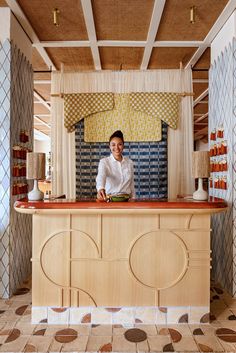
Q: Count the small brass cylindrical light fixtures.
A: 2